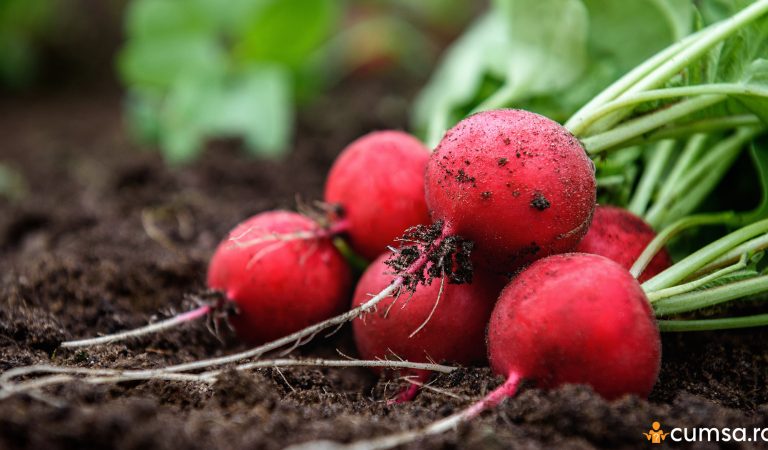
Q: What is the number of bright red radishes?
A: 6